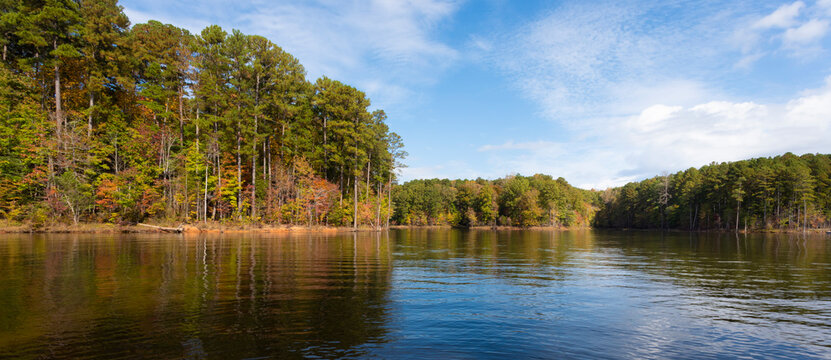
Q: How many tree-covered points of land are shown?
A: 3